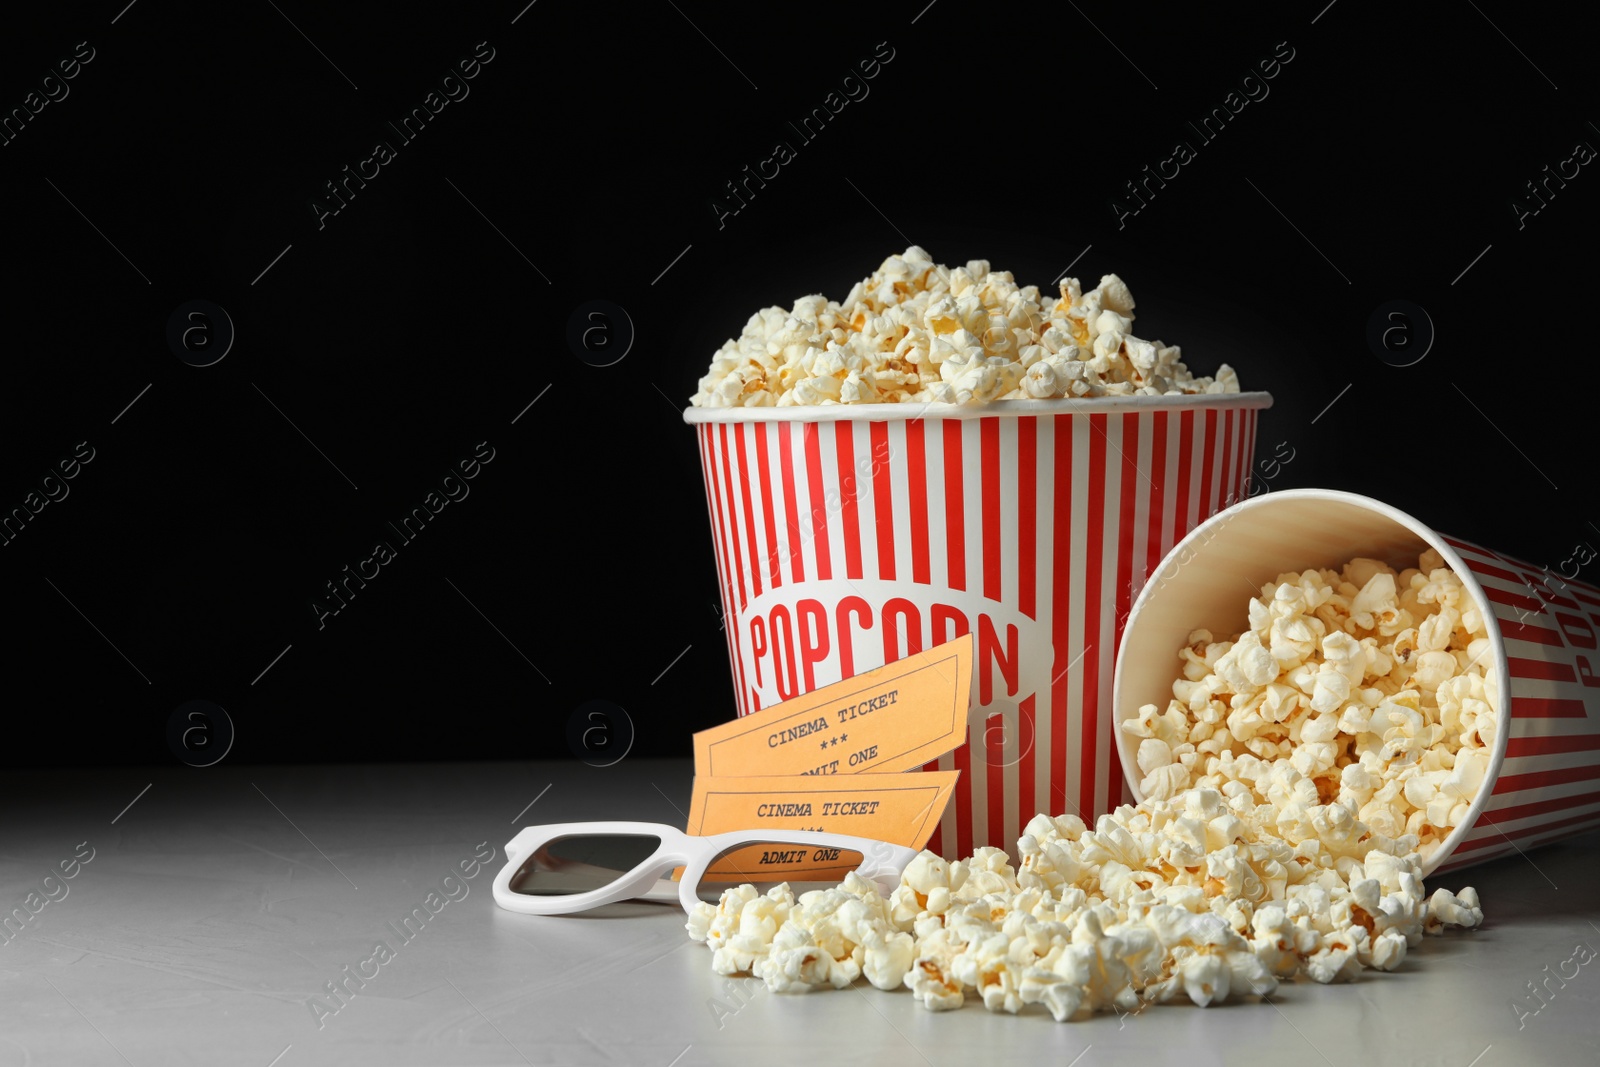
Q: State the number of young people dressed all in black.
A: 0